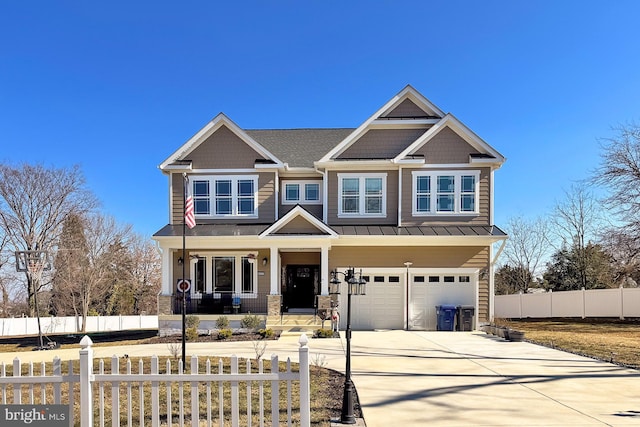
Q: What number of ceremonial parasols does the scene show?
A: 0